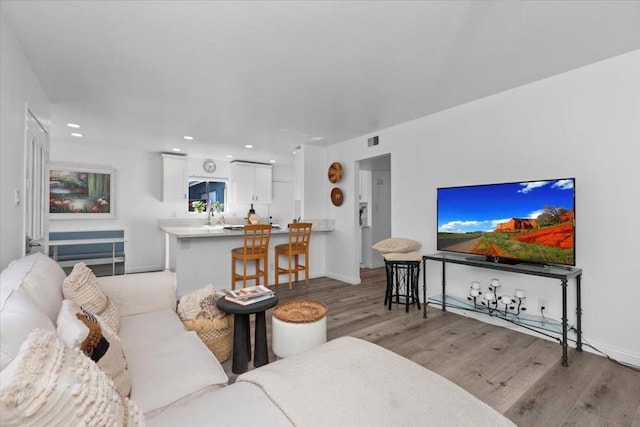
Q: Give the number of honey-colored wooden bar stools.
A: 2